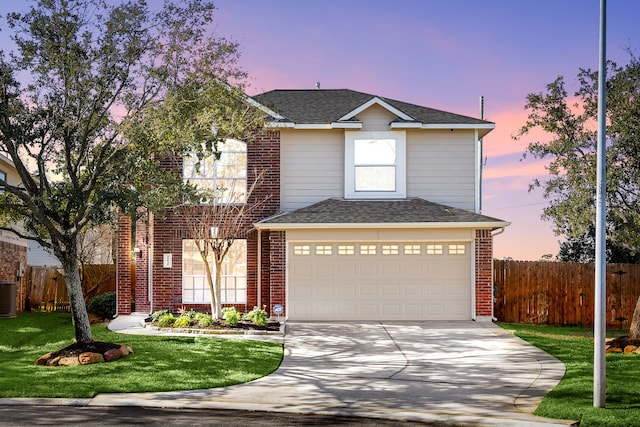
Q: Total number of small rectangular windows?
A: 8